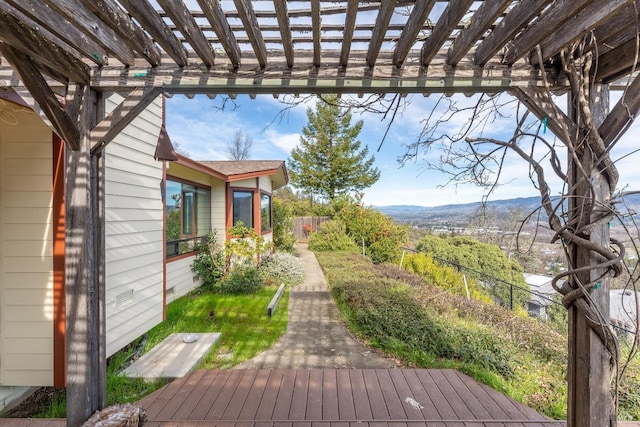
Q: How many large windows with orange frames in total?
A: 3